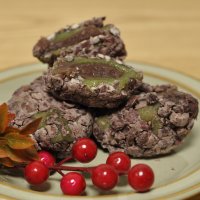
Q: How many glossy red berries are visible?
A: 7